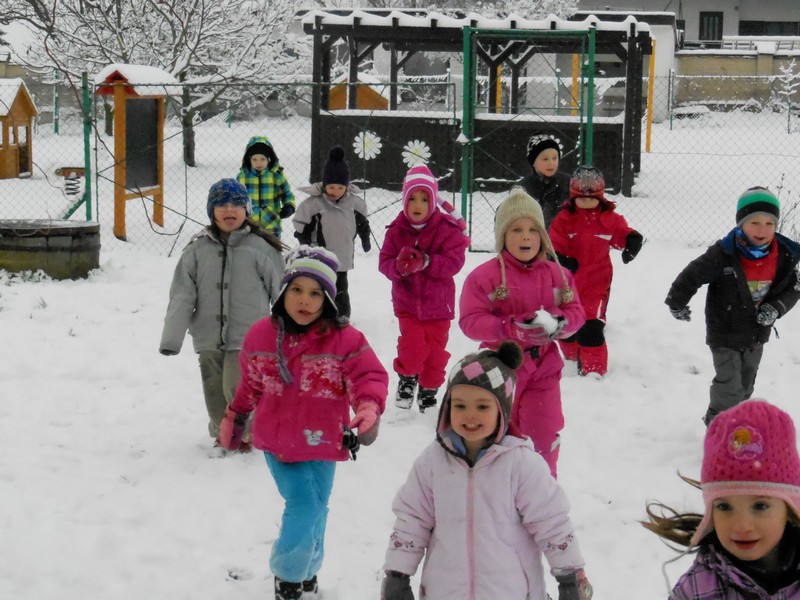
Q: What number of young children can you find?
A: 11